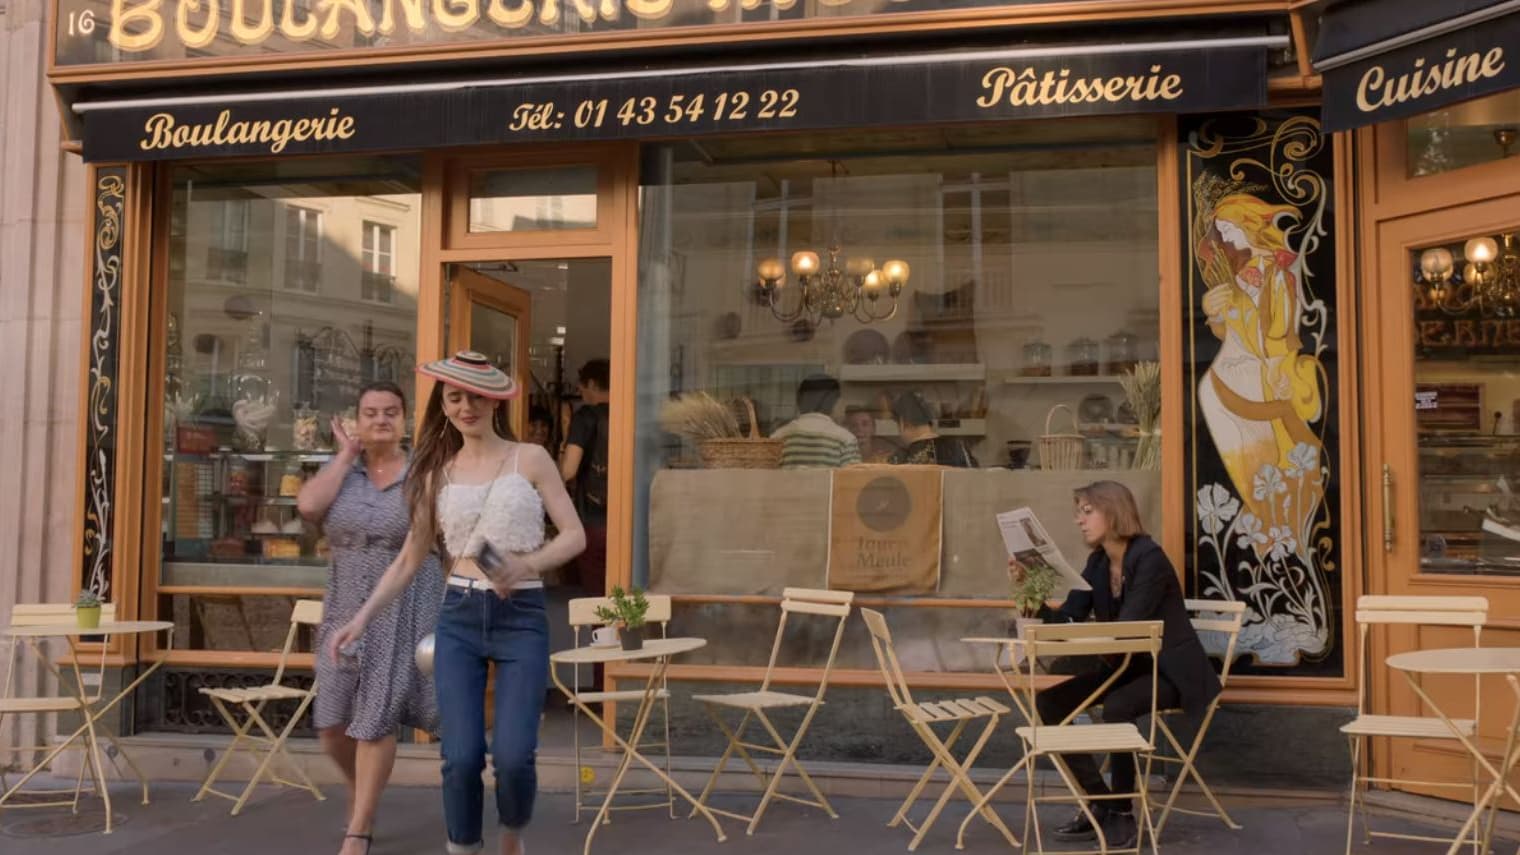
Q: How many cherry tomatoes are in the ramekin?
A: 0